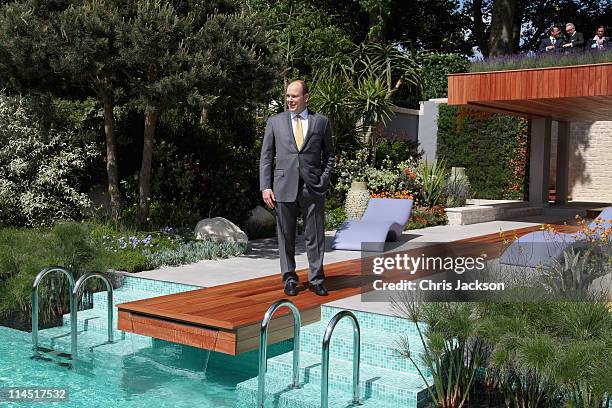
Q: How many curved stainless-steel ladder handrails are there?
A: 4